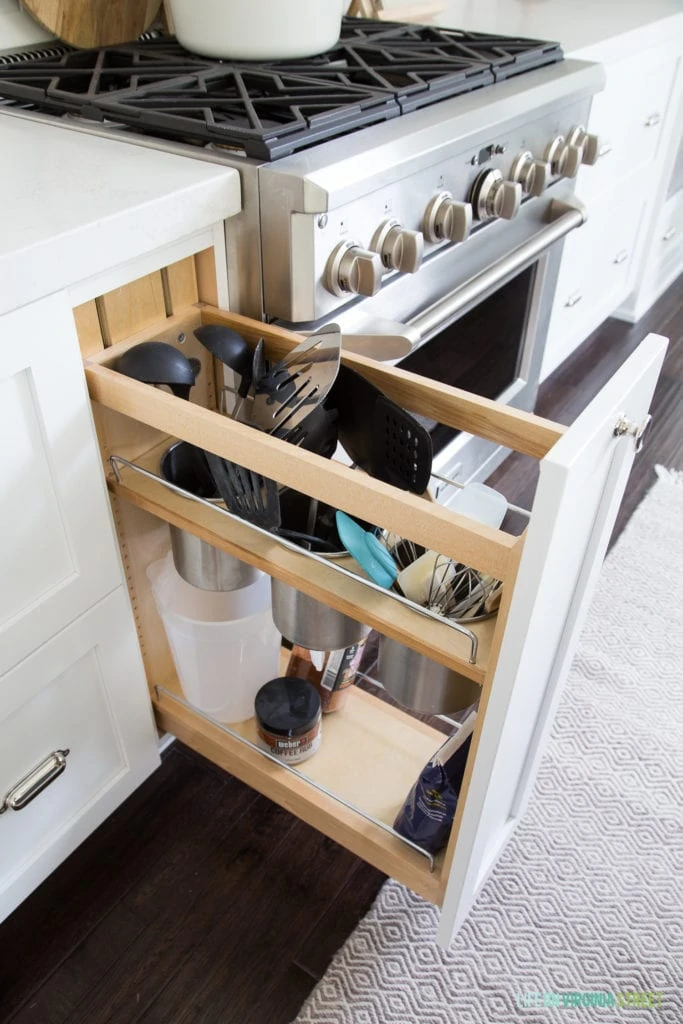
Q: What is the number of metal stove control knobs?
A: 7